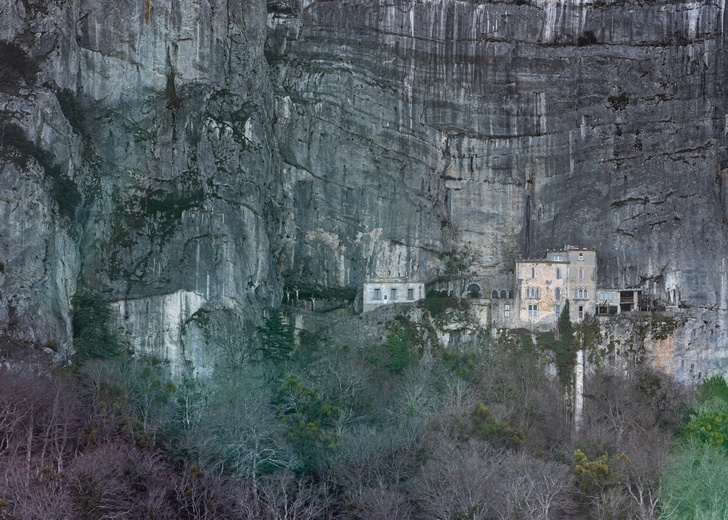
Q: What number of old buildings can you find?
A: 2